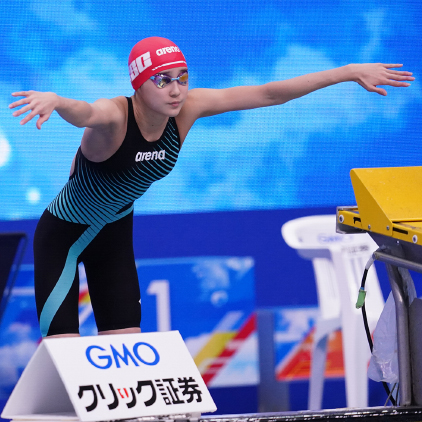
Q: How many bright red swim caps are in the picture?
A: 1